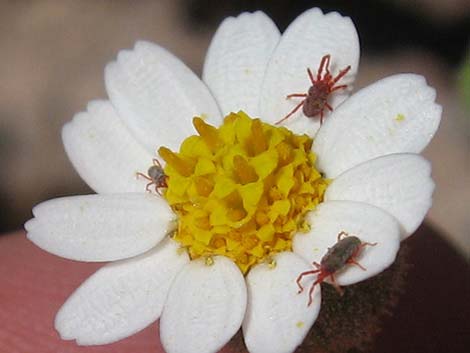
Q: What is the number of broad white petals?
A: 11